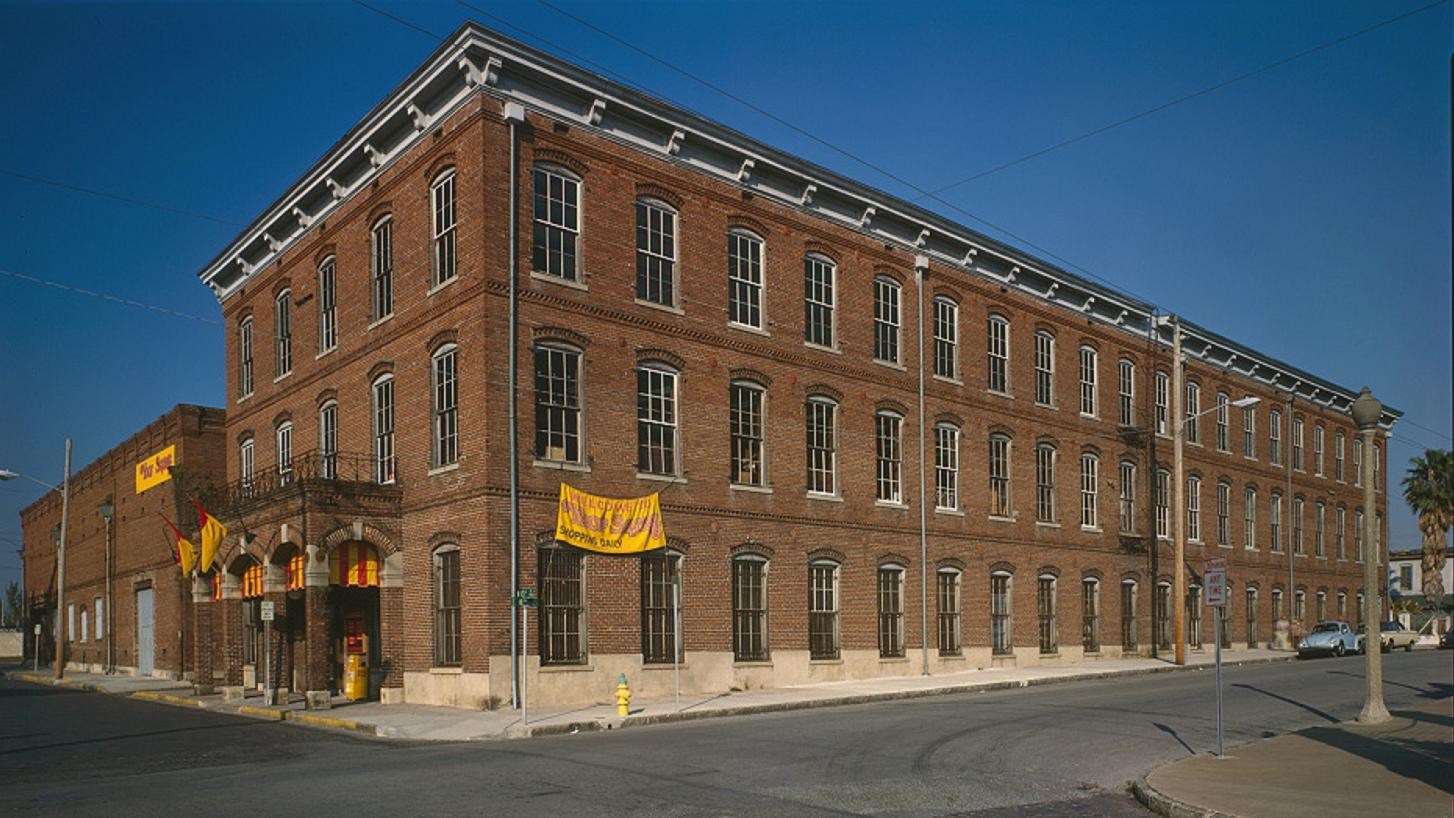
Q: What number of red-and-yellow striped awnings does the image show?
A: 4